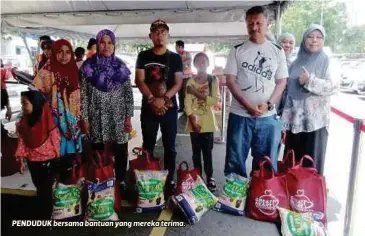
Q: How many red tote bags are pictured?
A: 7